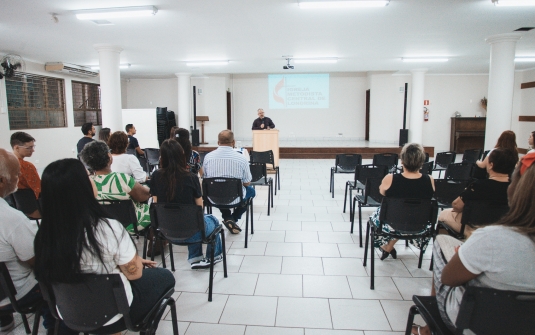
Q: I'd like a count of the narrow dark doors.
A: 2